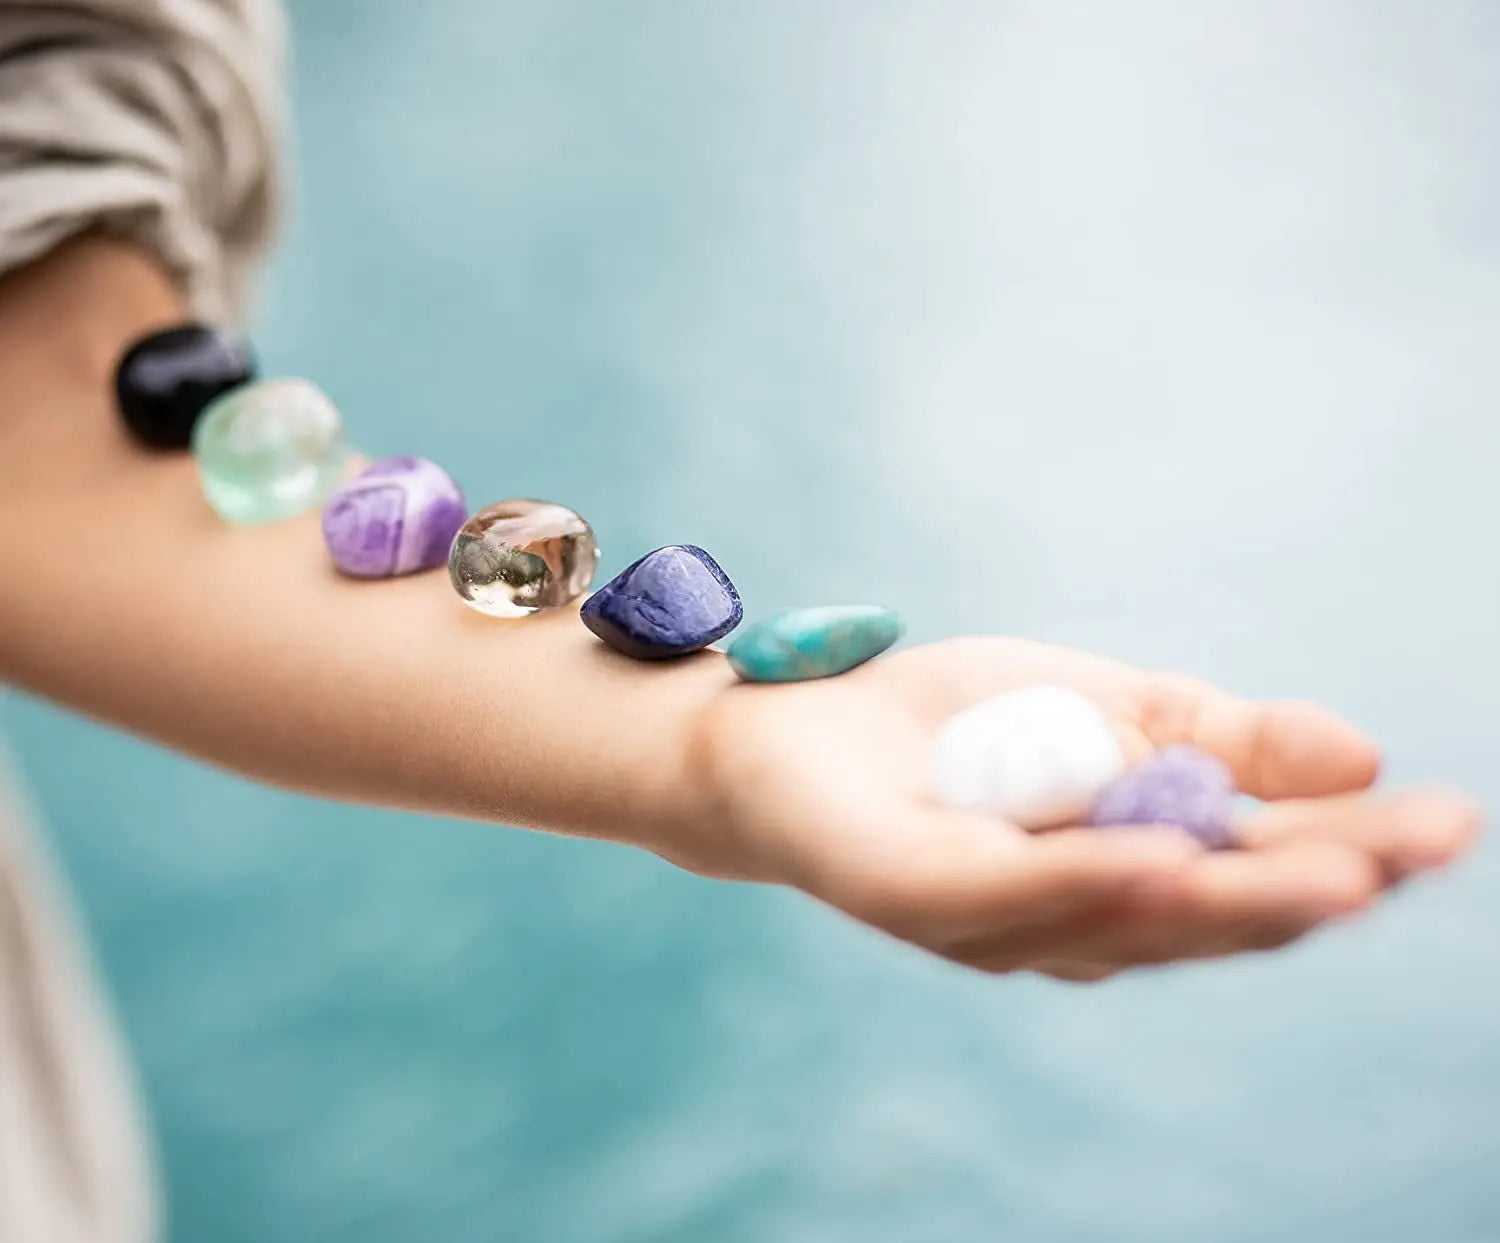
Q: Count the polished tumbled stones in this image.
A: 8